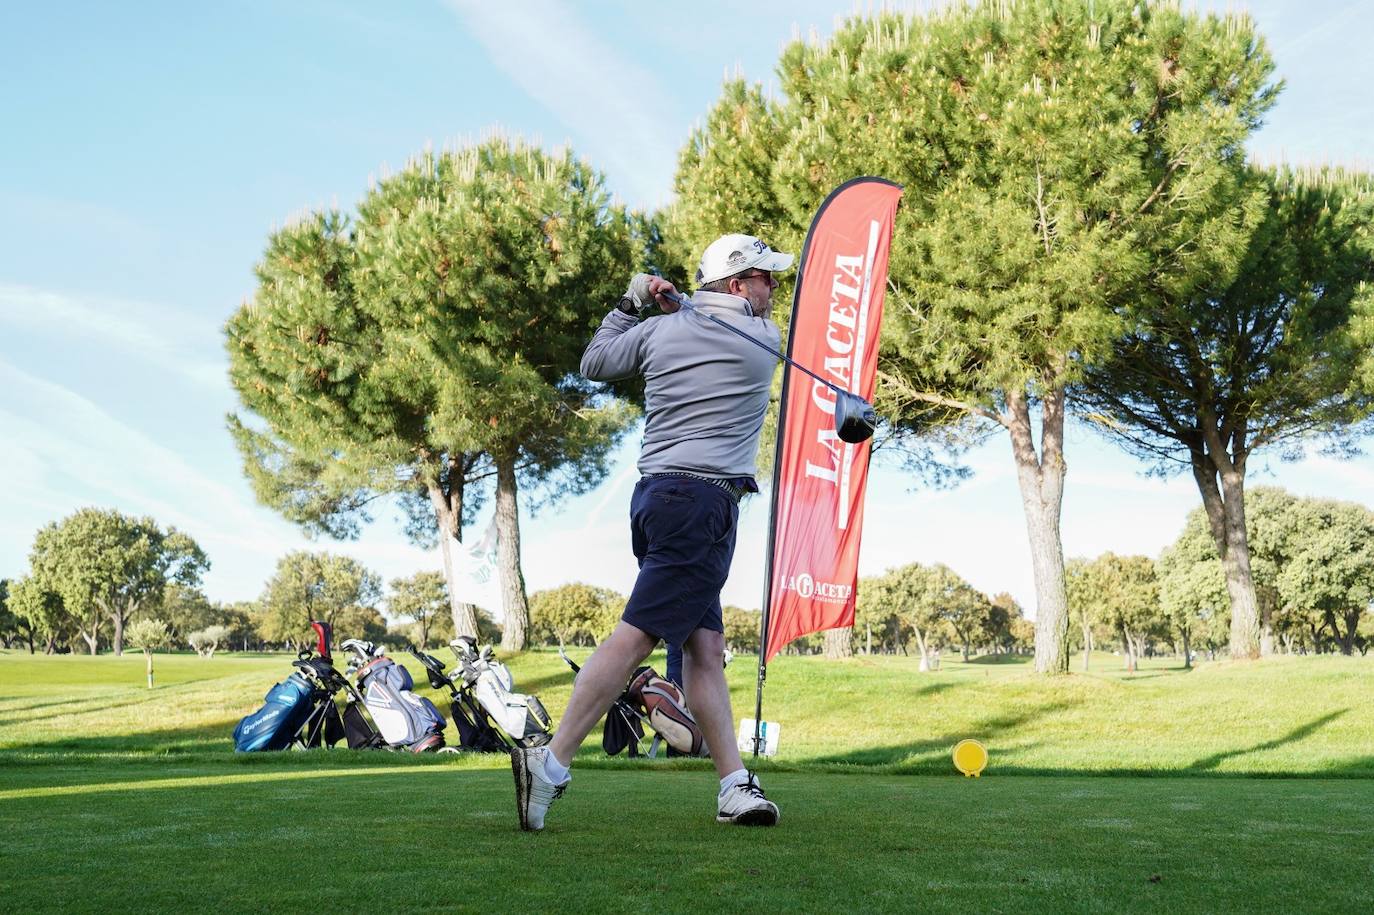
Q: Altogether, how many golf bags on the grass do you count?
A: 4